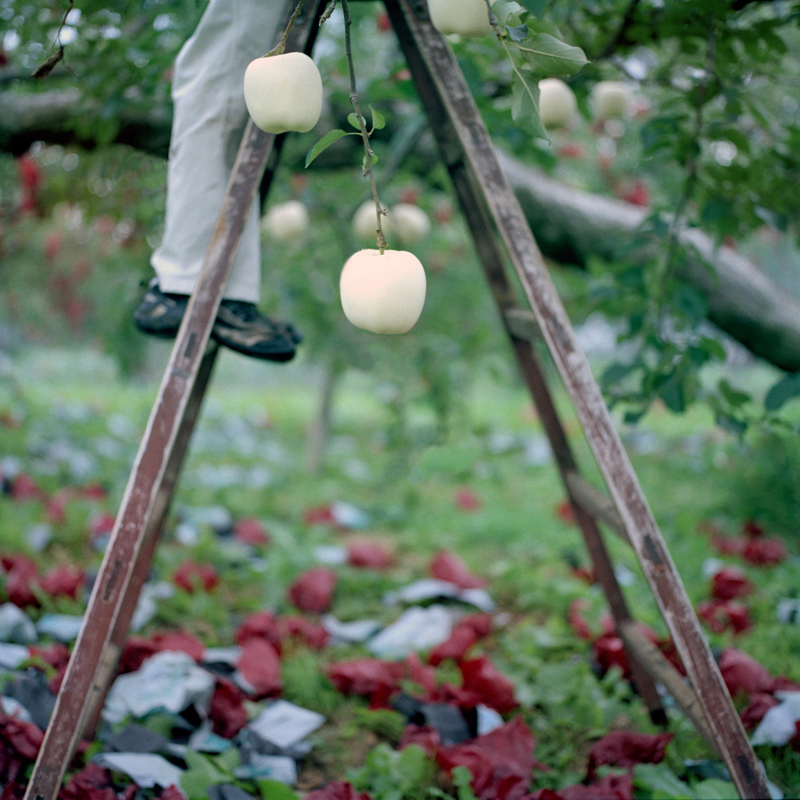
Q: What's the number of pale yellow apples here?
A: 8